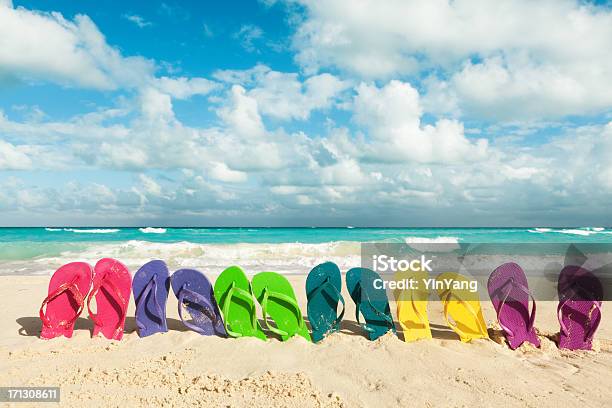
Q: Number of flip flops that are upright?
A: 12